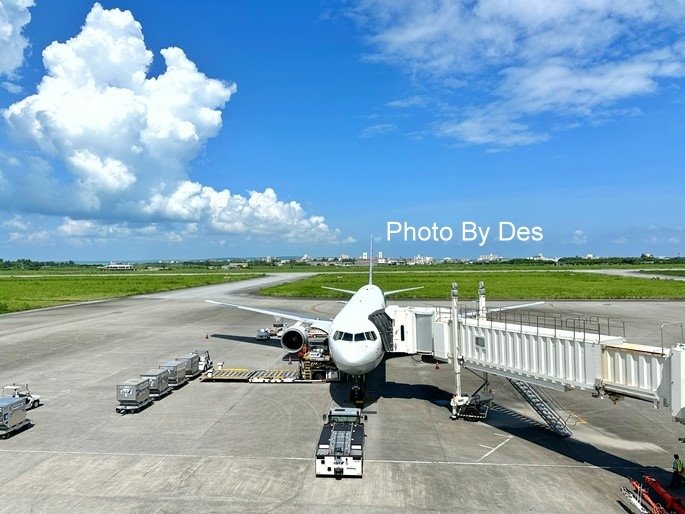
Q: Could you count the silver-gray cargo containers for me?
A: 5